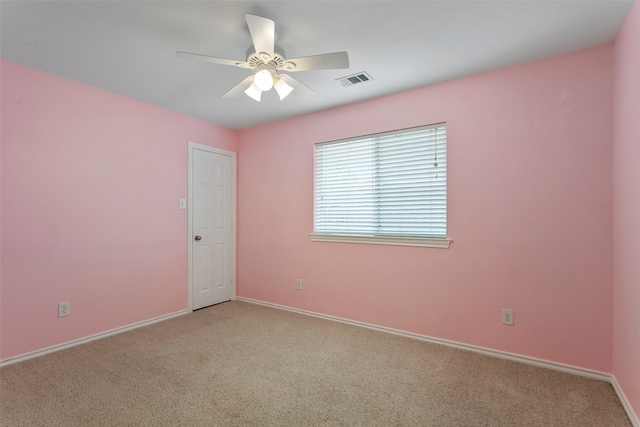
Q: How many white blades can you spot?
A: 5